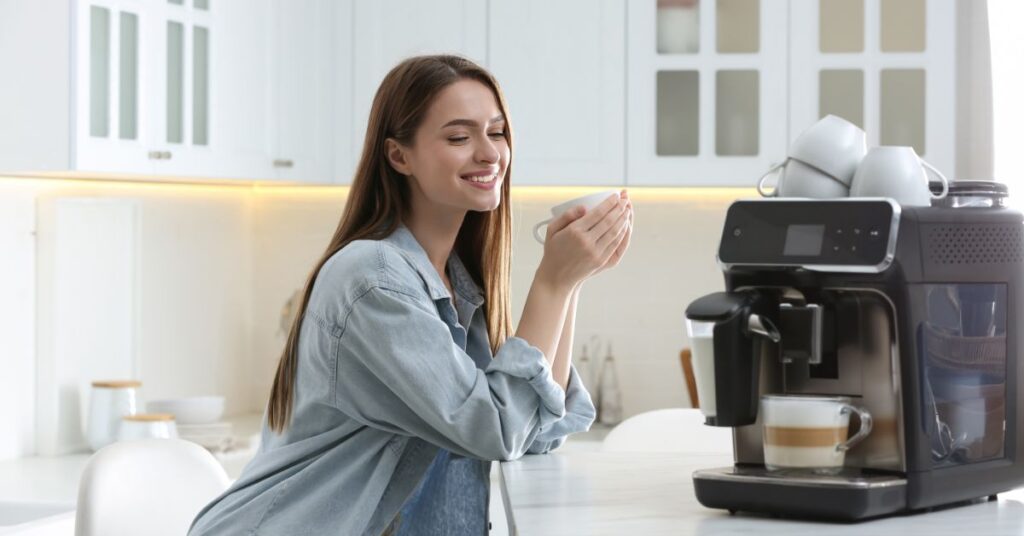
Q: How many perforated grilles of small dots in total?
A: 1